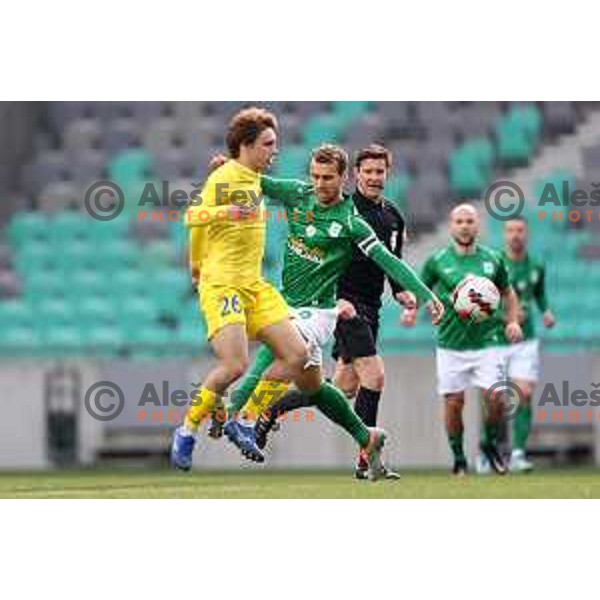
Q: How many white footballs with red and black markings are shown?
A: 1